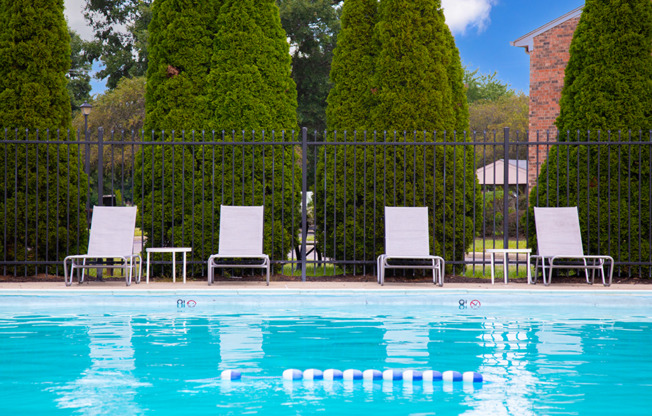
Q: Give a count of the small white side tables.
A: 2